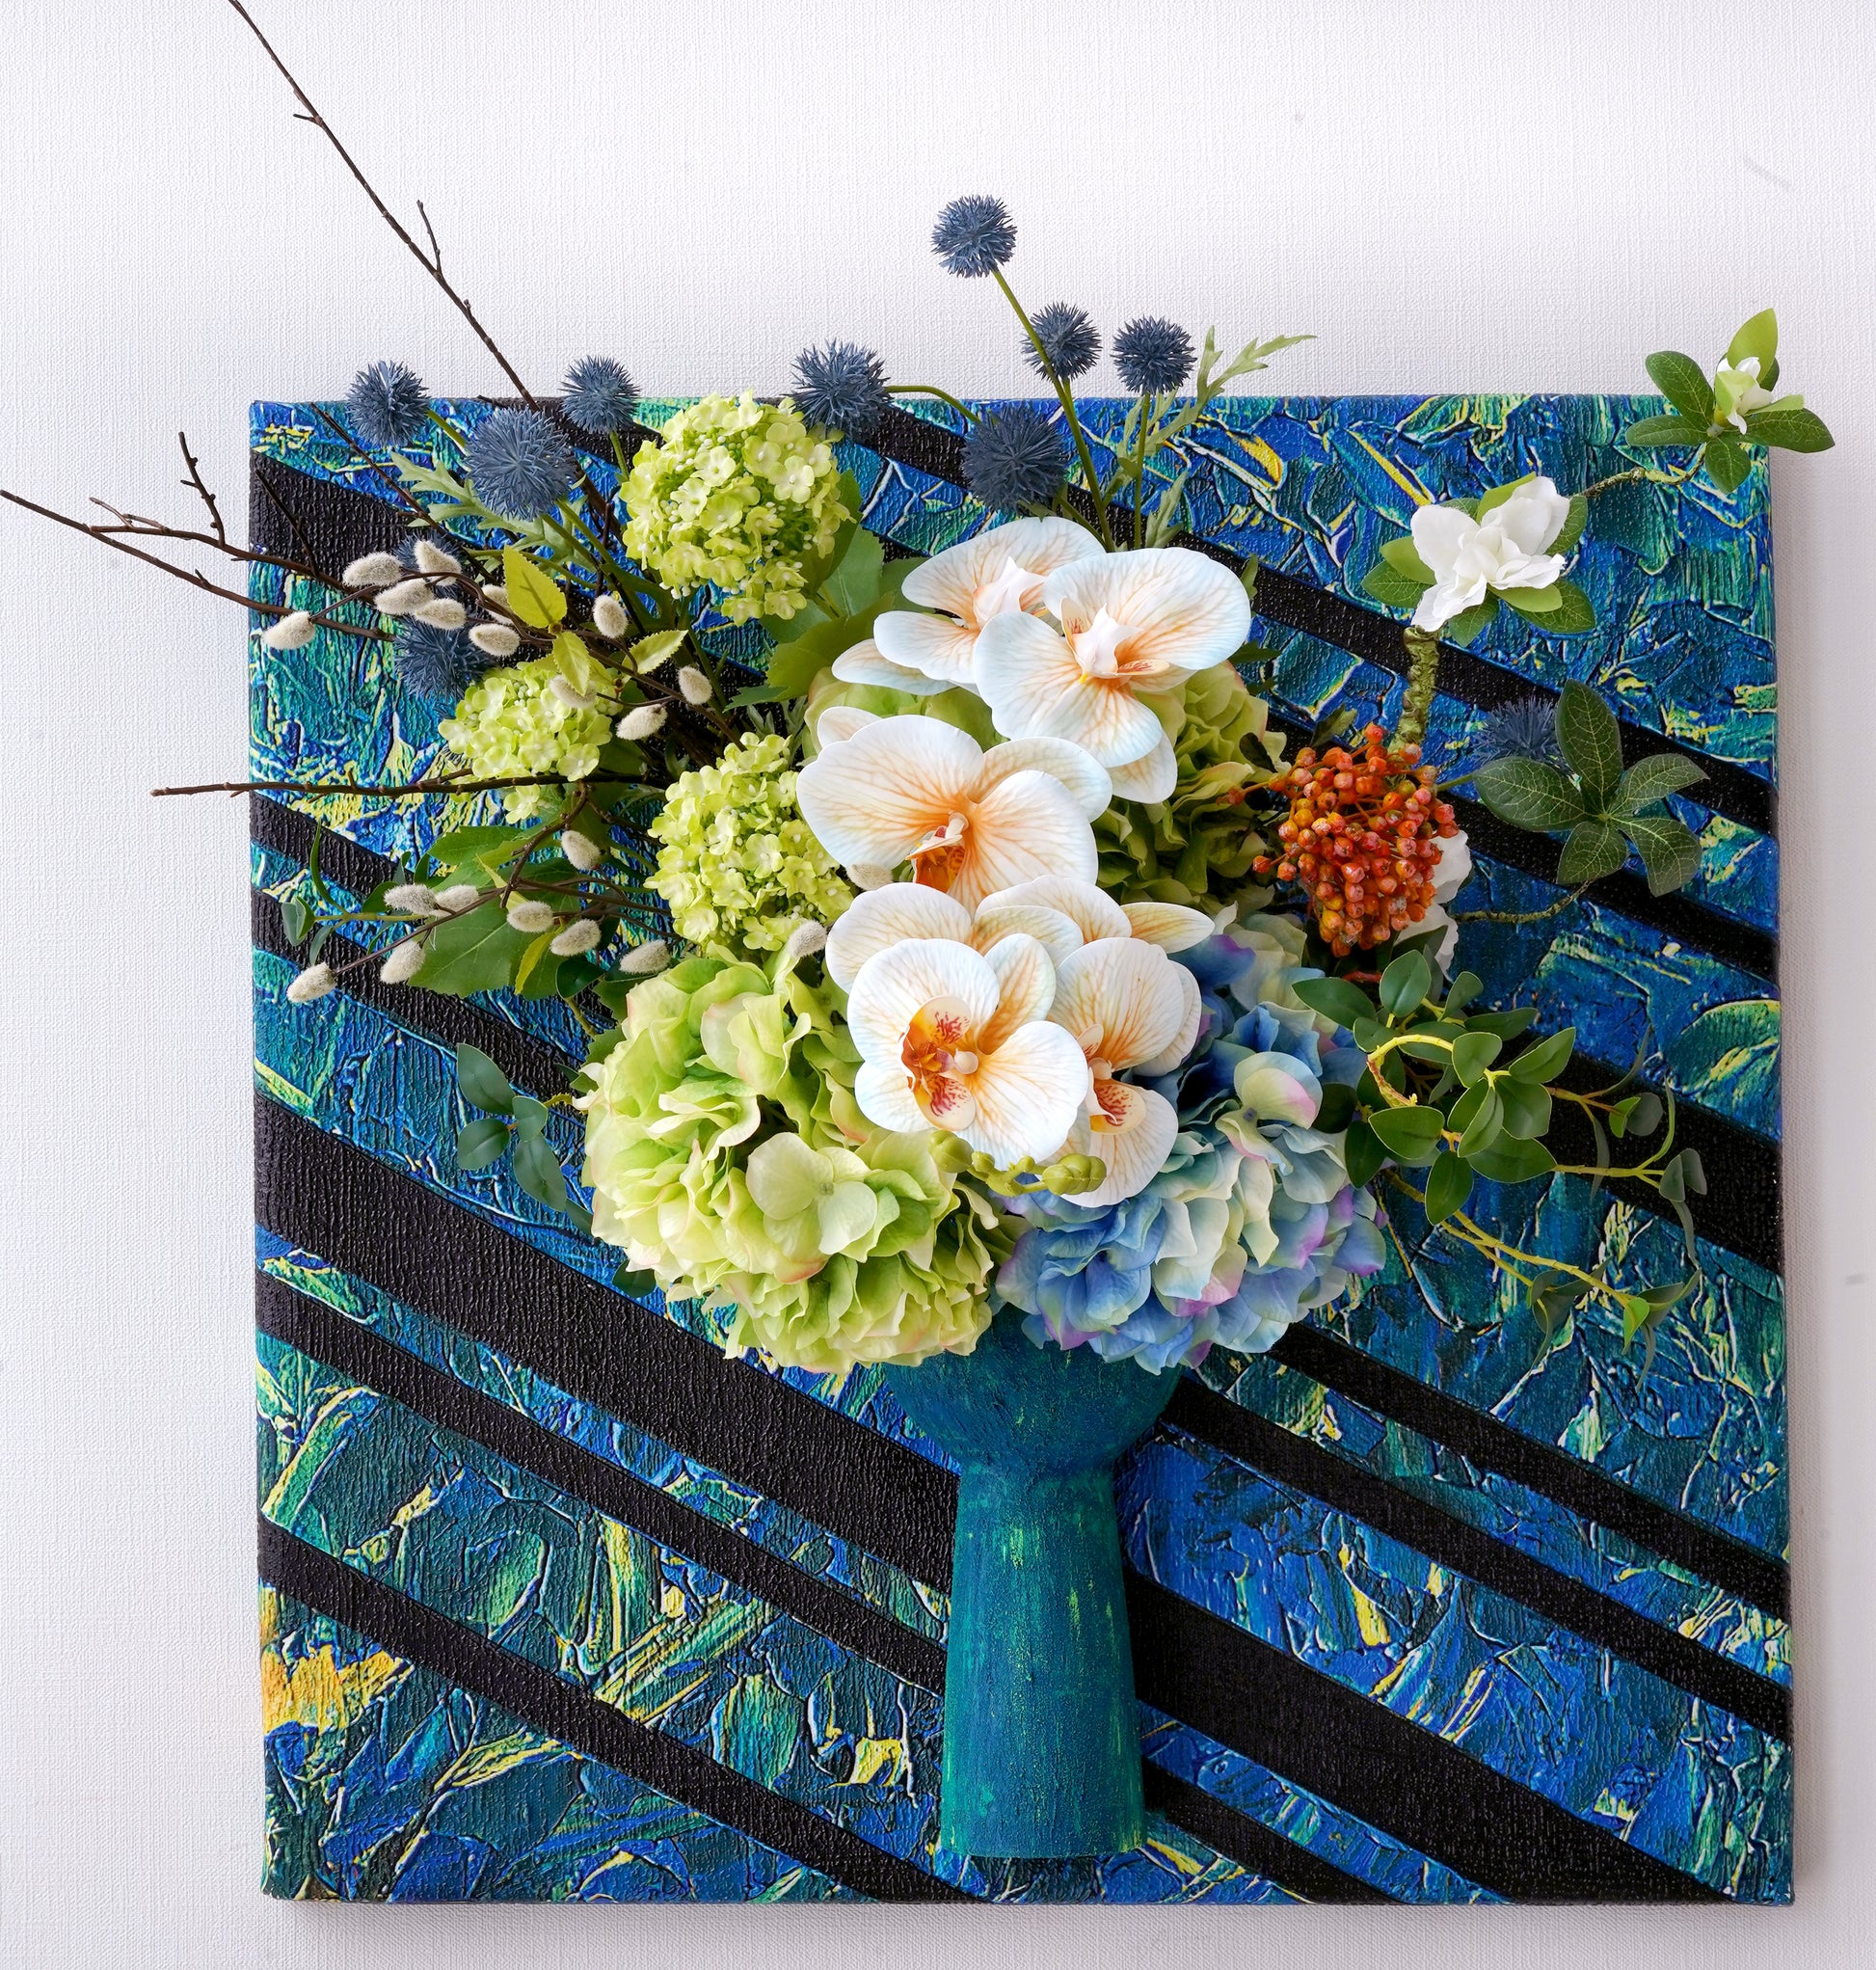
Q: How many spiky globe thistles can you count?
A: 11